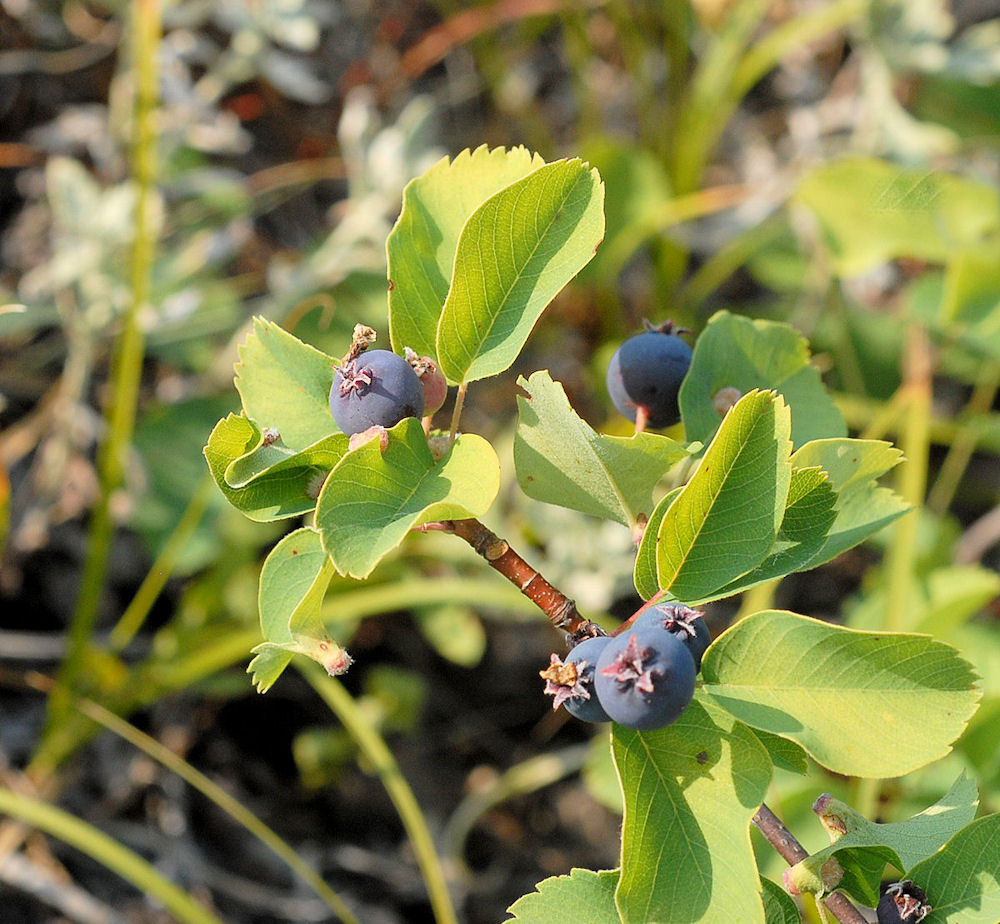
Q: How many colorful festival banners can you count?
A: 0